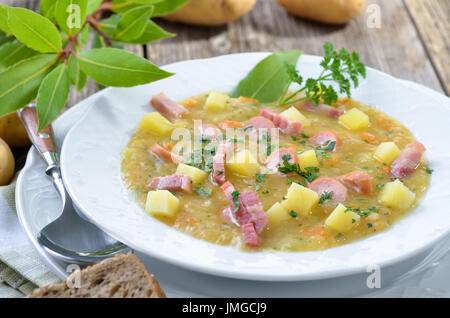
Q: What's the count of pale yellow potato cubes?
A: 13